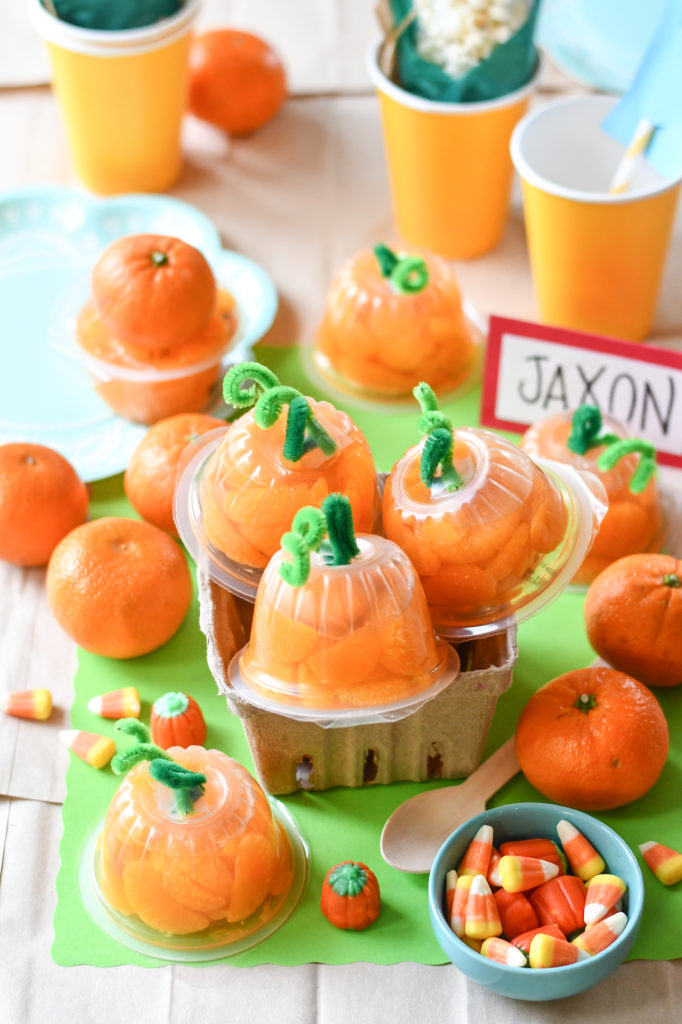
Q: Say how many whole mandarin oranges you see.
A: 7